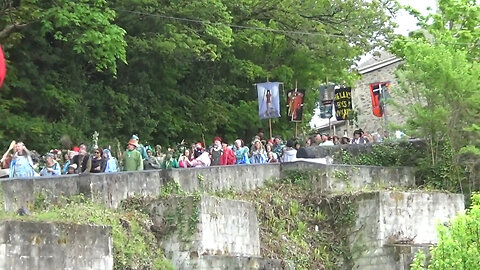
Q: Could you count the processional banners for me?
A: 5